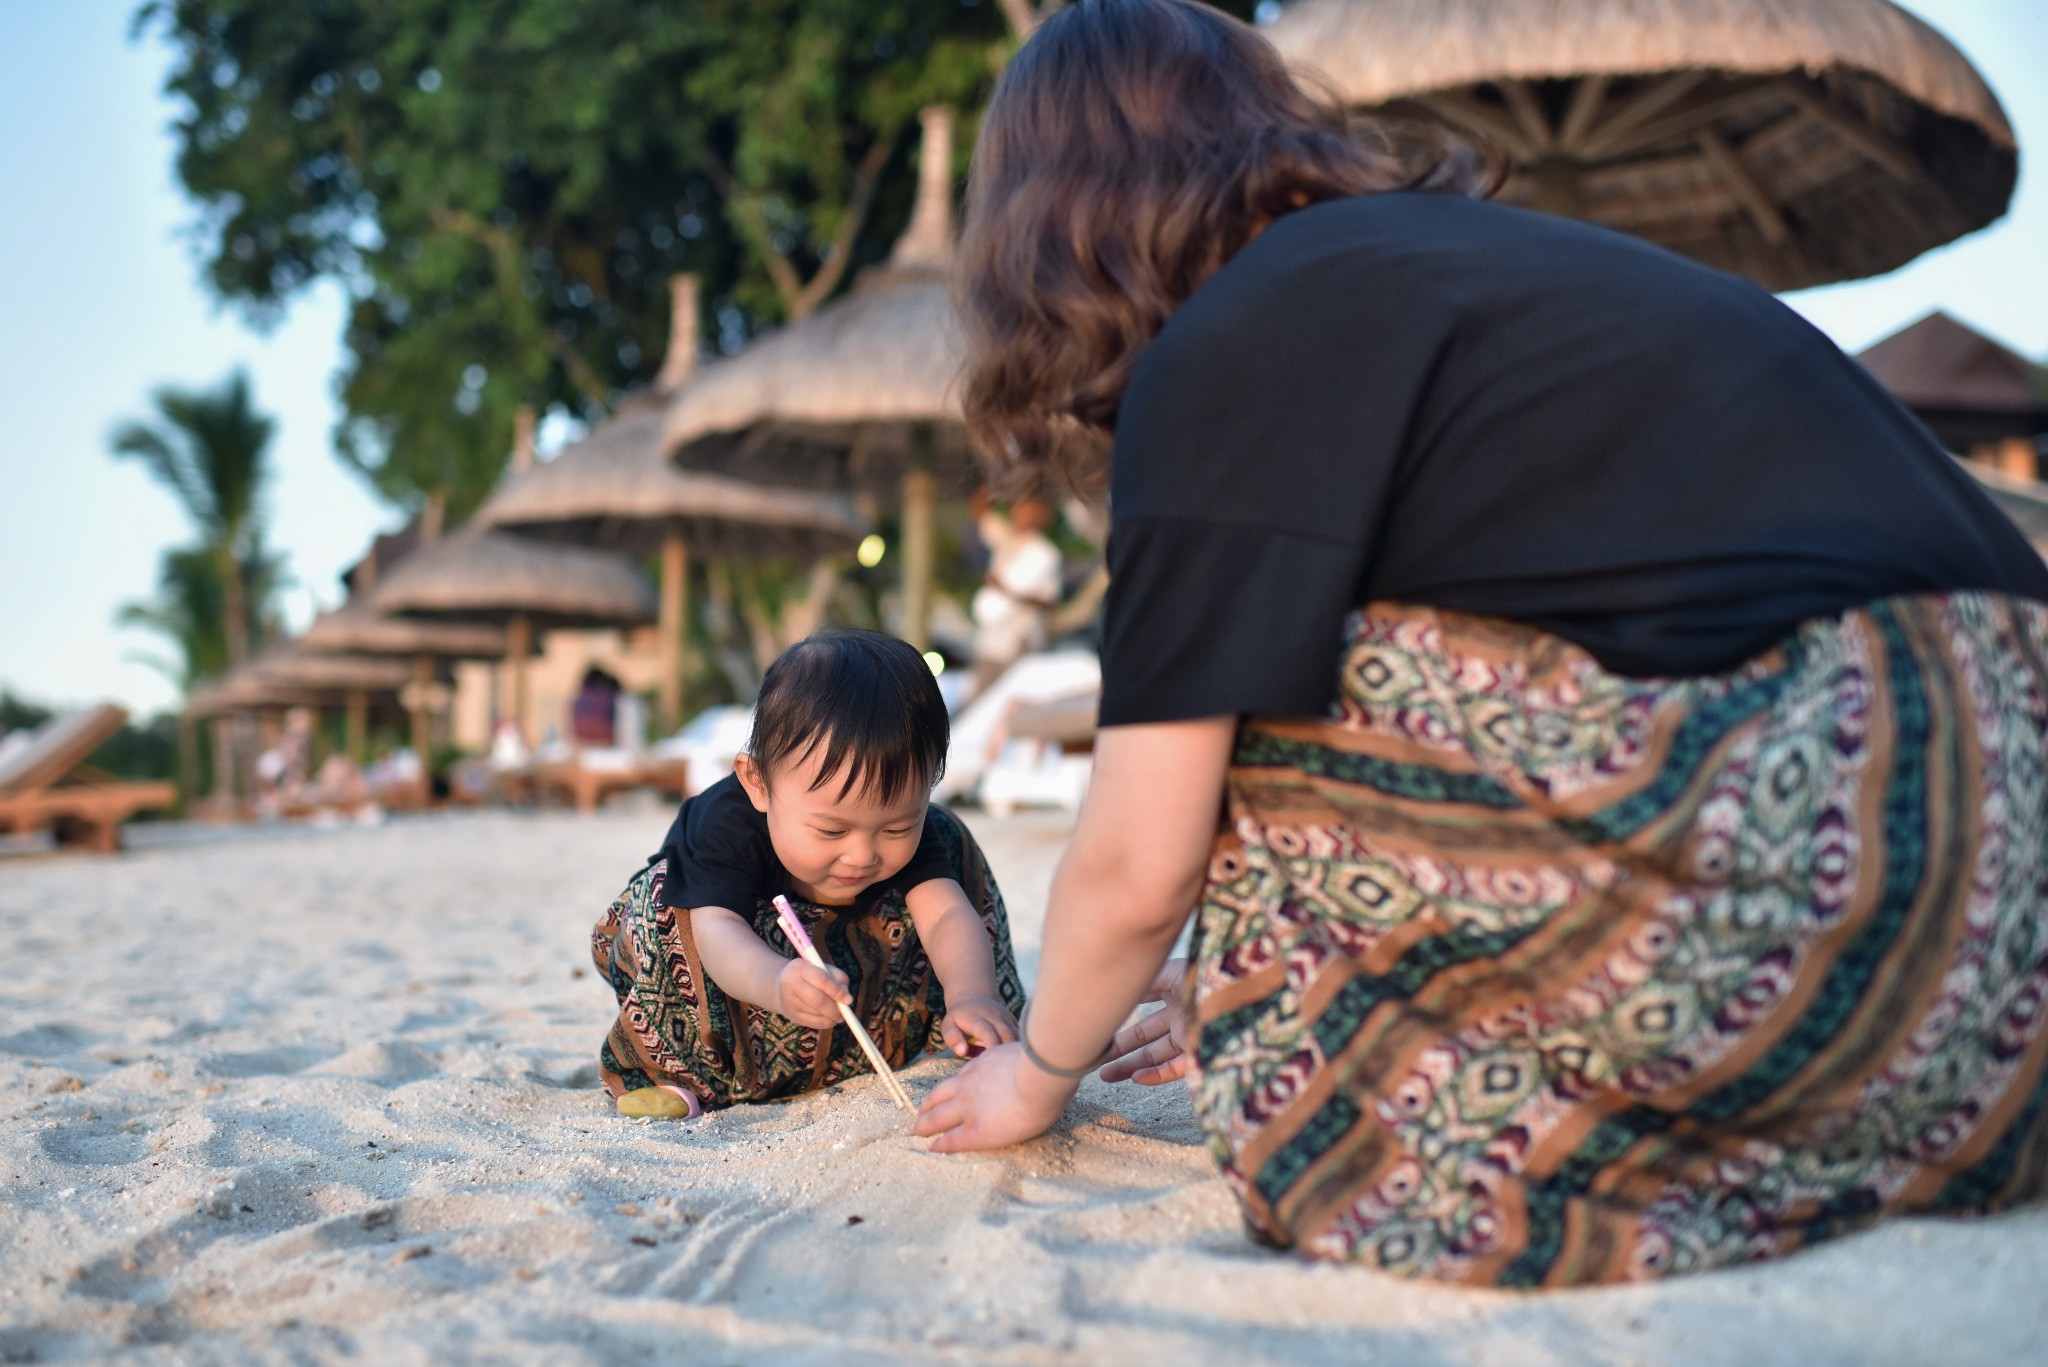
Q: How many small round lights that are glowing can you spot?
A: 2